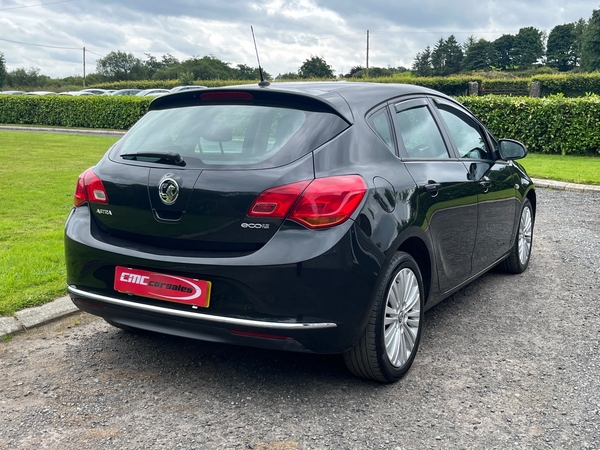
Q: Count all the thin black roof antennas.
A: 1